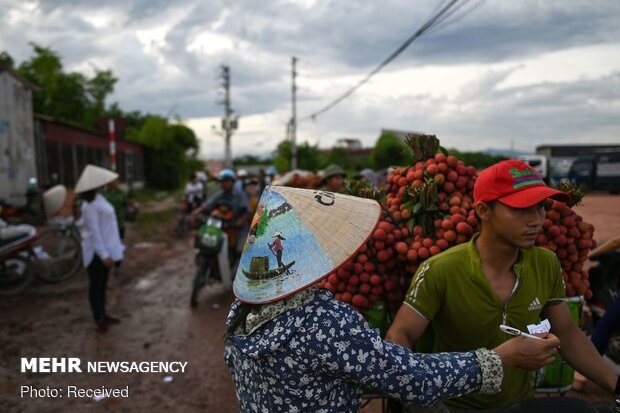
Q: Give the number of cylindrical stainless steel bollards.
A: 0